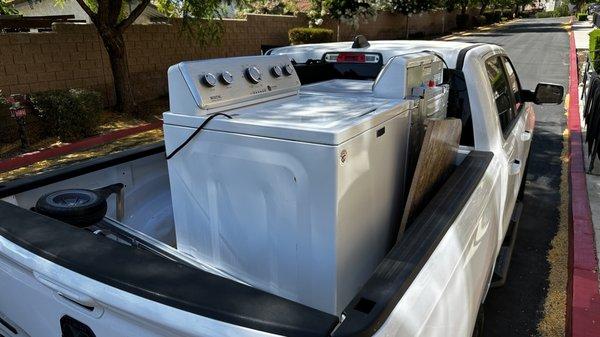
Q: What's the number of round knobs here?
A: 5